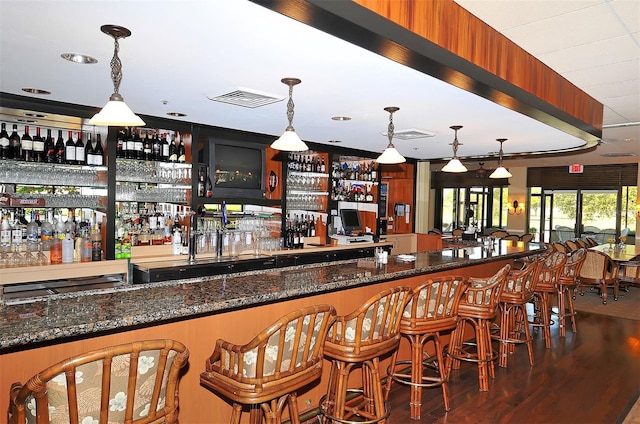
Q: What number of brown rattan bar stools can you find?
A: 8